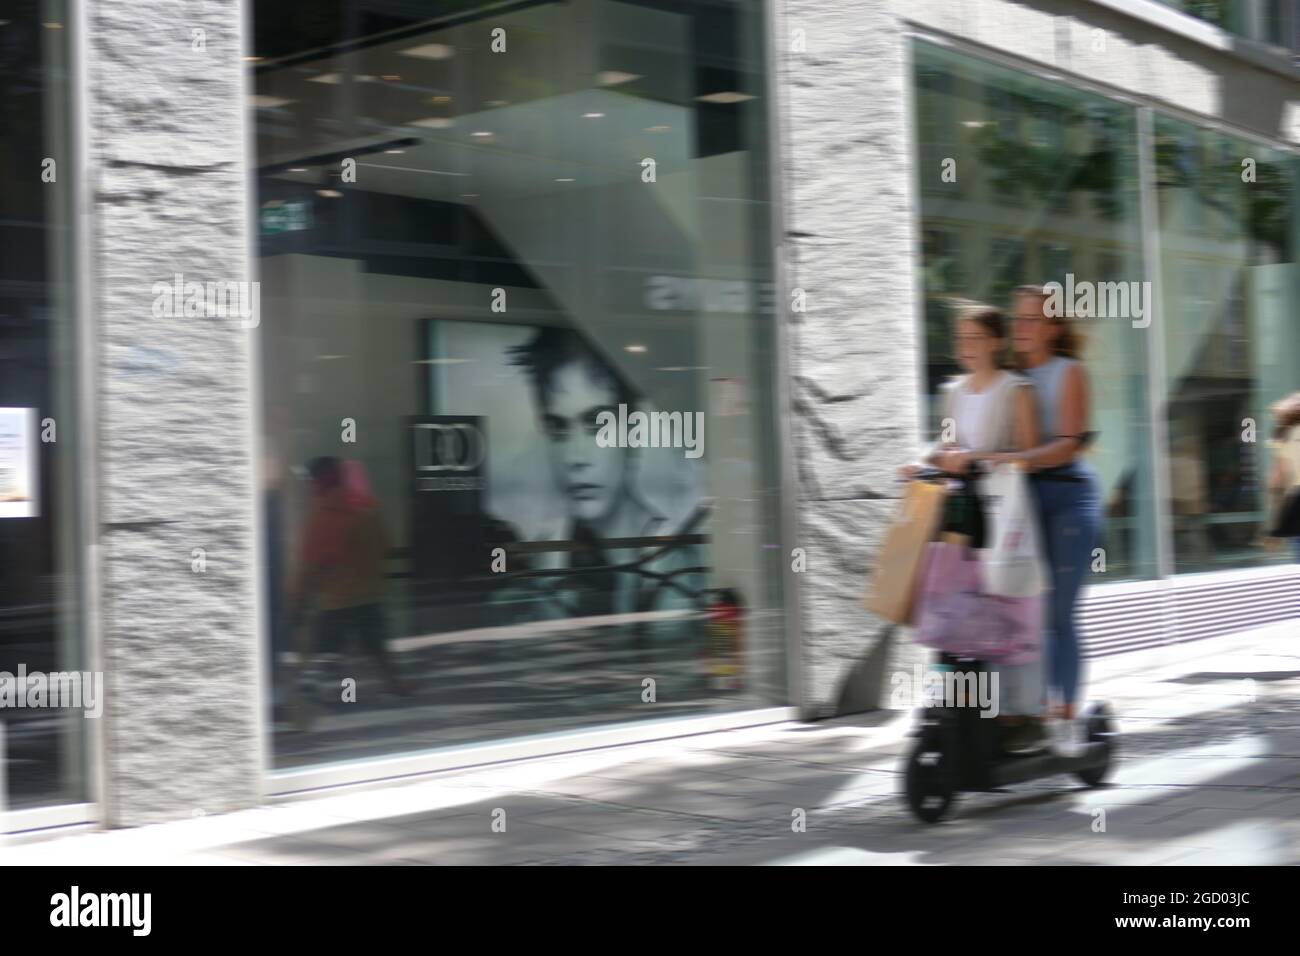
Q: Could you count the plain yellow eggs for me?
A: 0